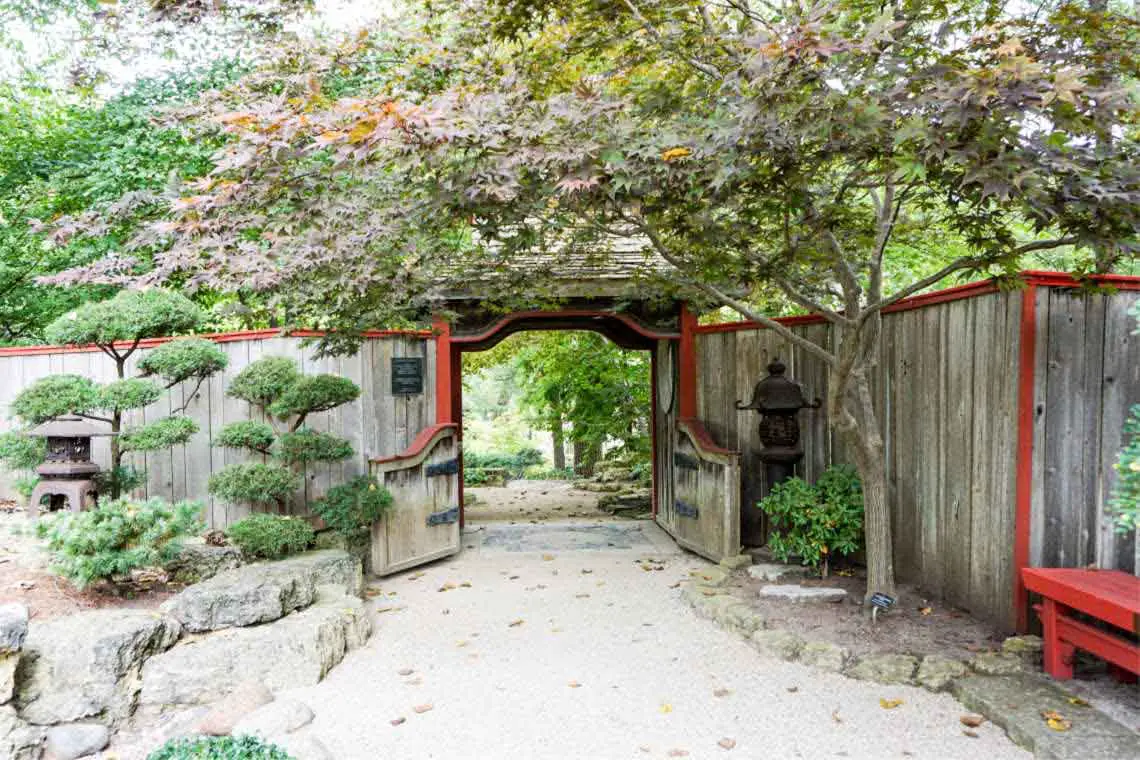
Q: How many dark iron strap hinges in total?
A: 4